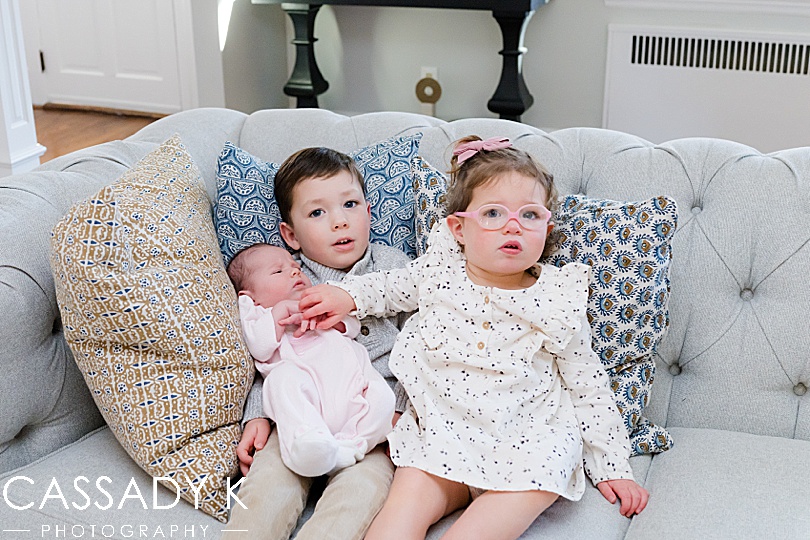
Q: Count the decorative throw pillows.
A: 3